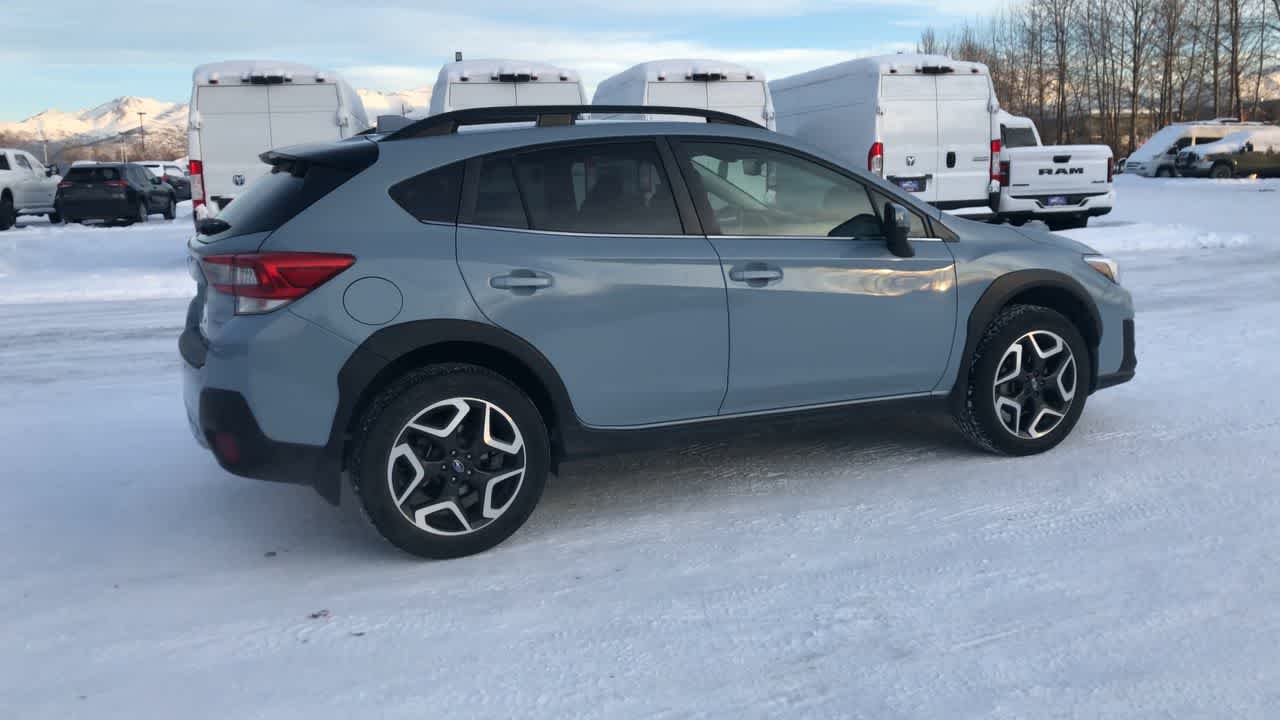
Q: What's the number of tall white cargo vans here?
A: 4